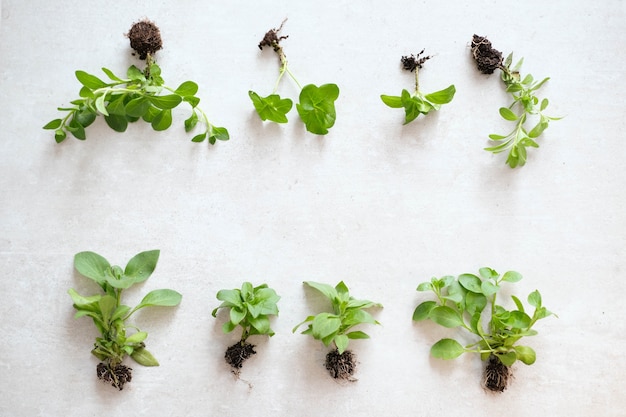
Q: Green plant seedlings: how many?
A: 8